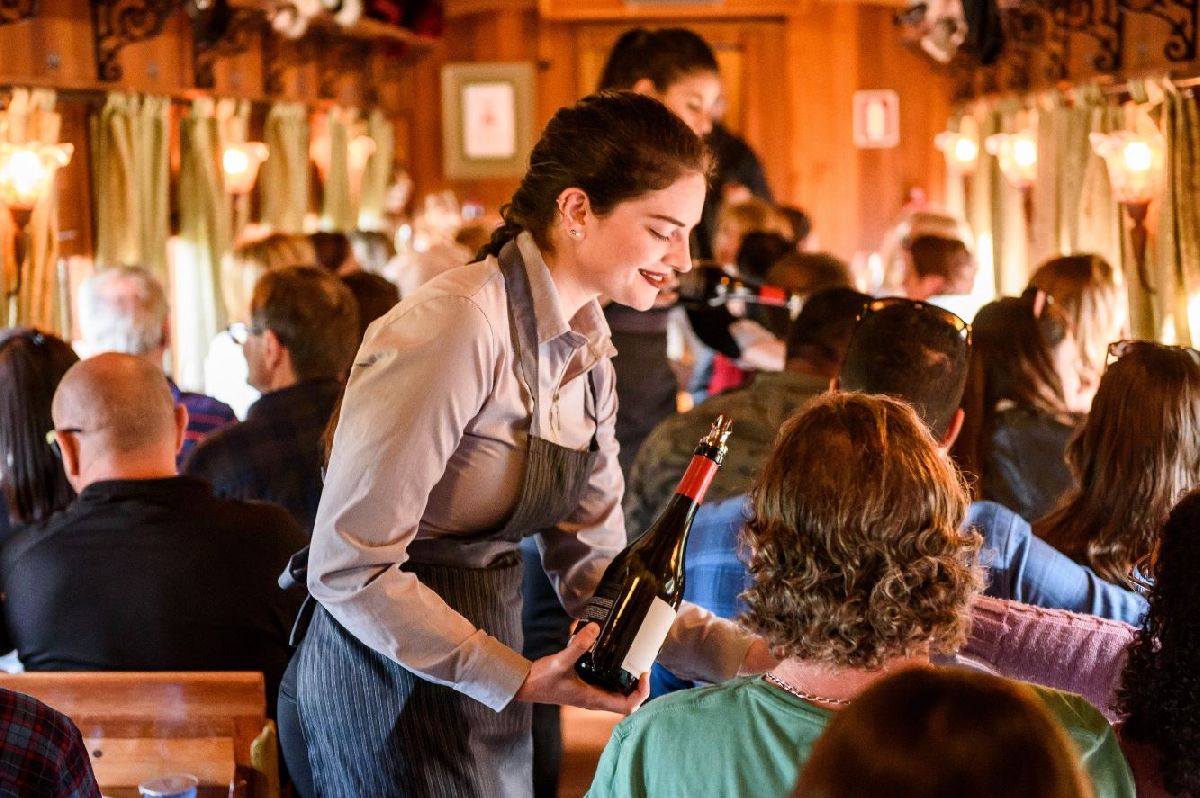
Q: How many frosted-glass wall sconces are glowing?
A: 6